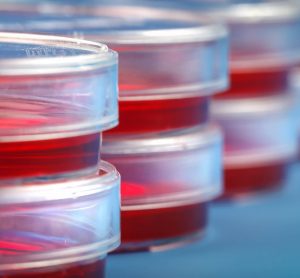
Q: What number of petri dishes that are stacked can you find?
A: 6